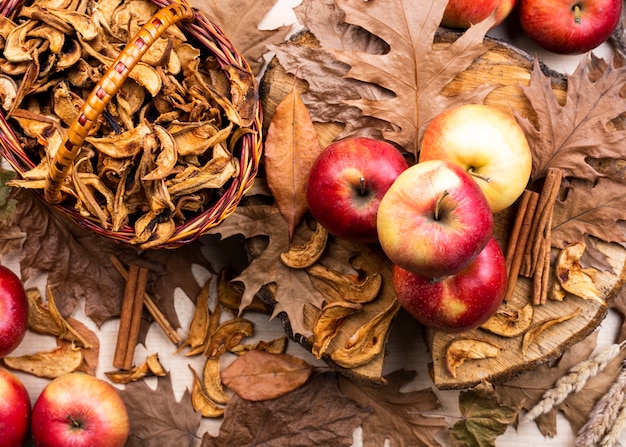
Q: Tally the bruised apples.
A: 0